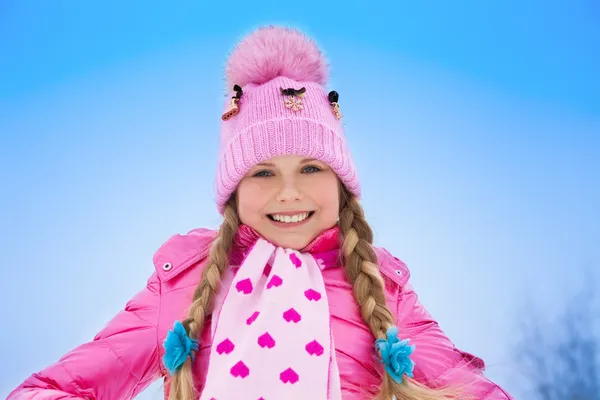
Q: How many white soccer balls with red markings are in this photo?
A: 0